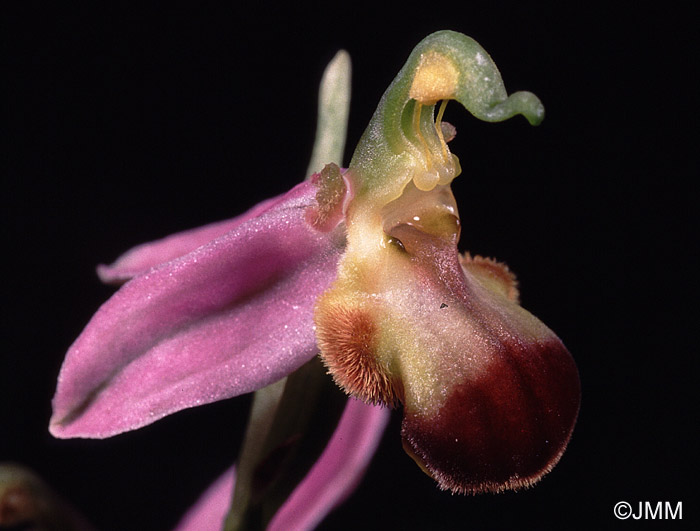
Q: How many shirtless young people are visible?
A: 0